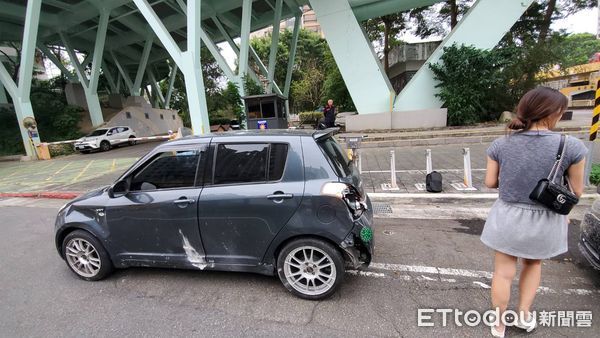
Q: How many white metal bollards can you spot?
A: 3